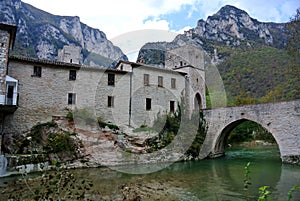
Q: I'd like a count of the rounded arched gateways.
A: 2